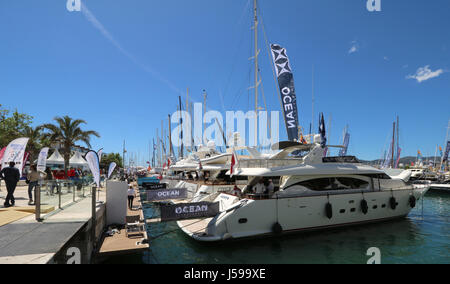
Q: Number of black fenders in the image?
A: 5